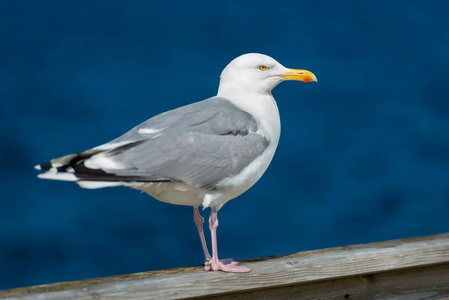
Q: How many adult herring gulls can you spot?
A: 1